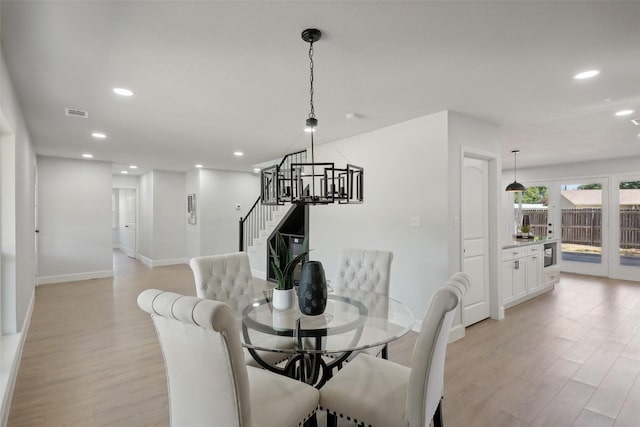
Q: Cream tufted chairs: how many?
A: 4